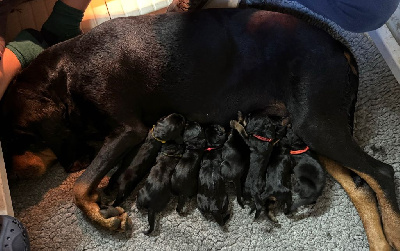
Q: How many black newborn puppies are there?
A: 8